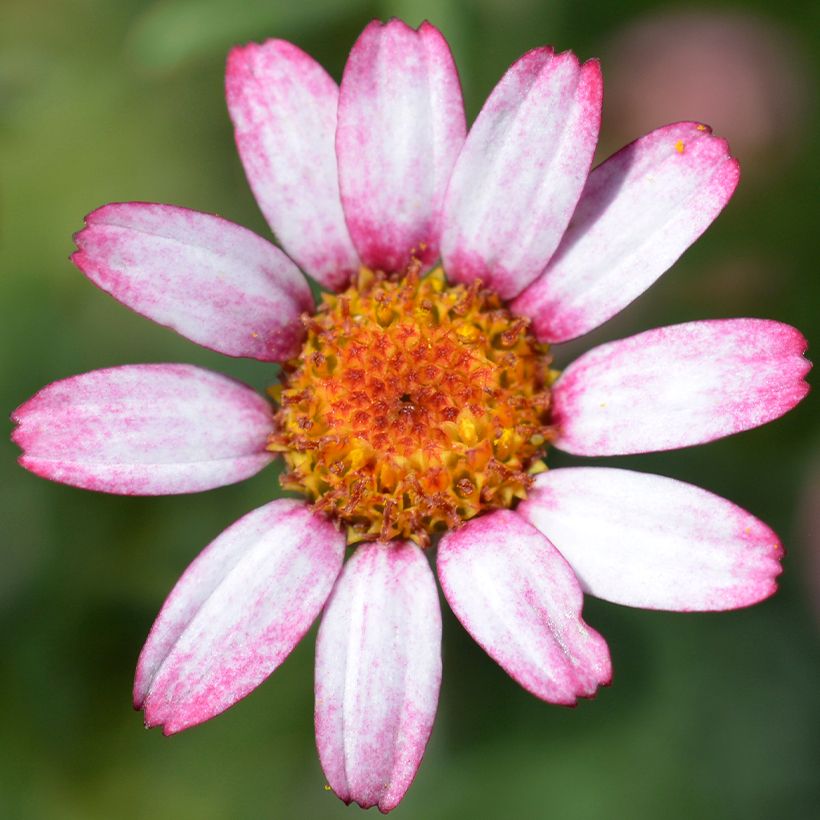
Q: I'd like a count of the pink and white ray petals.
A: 11